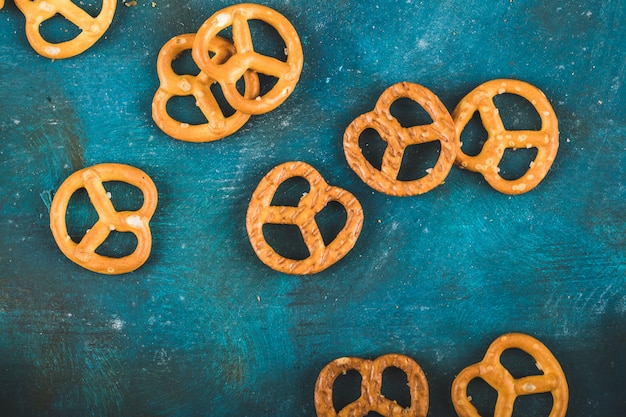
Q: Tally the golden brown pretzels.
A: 9